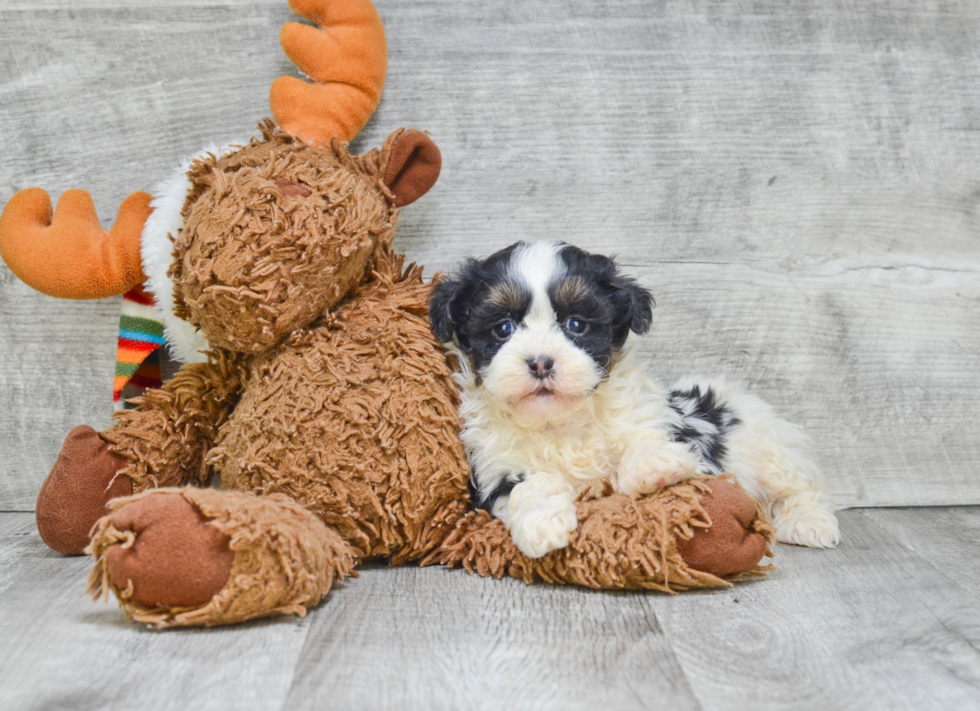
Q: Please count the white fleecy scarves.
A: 1